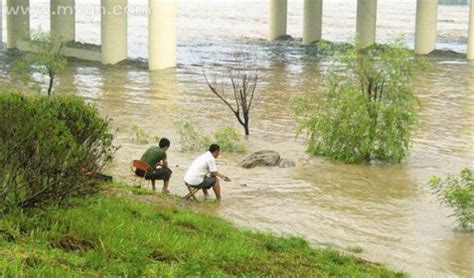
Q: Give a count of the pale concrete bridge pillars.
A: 9